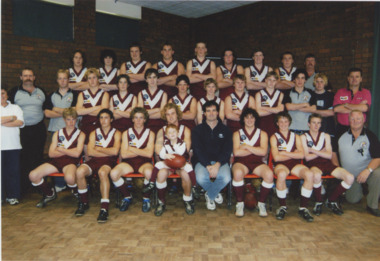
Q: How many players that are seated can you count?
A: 7